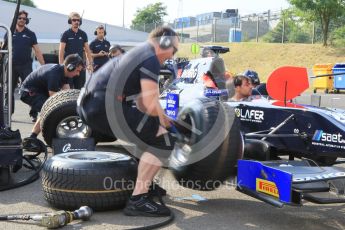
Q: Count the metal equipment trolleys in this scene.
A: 1